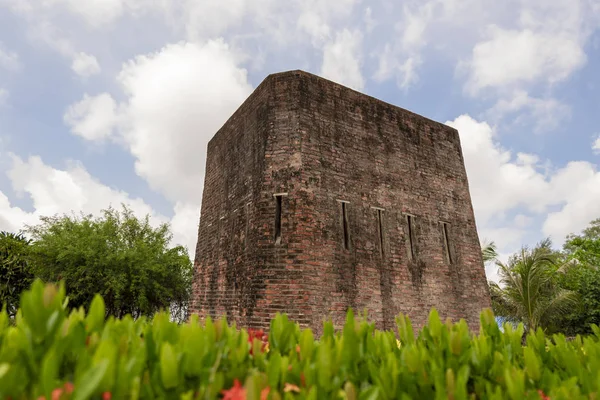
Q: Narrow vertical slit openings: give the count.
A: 5